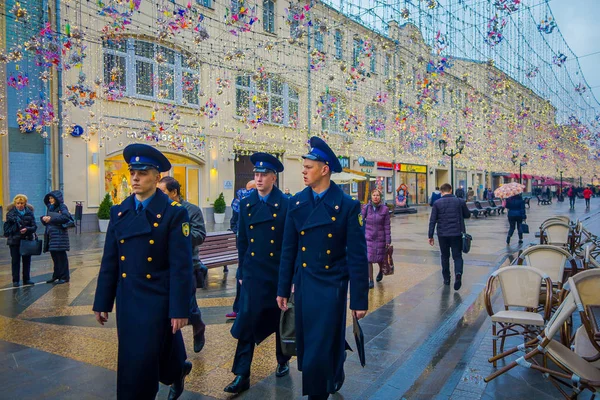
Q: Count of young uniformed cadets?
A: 3